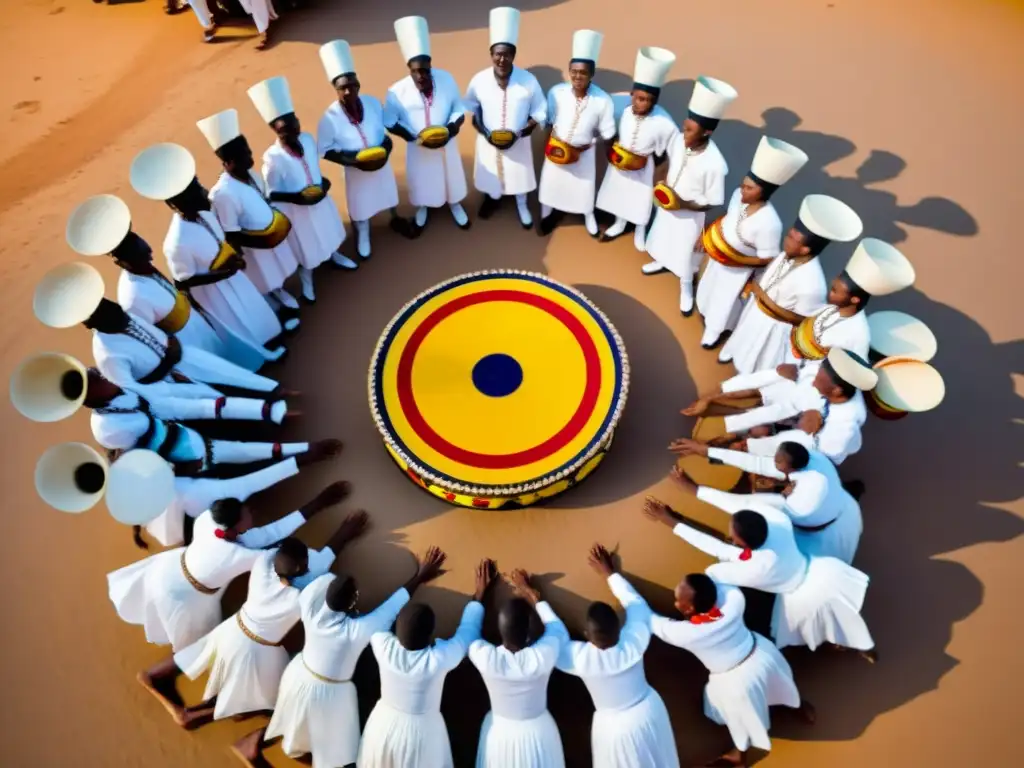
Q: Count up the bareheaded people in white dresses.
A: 9